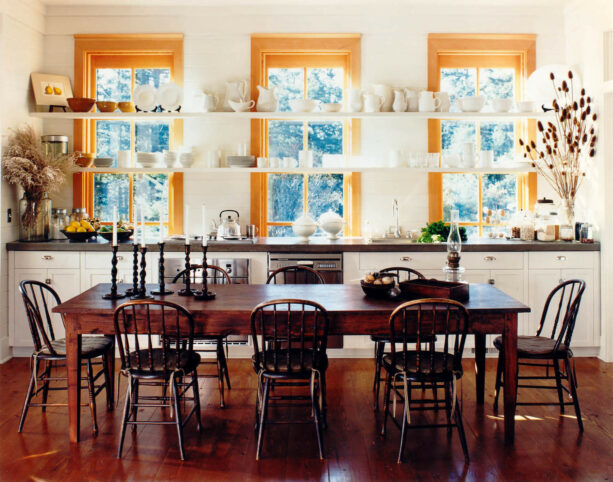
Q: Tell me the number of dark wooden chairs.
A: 8